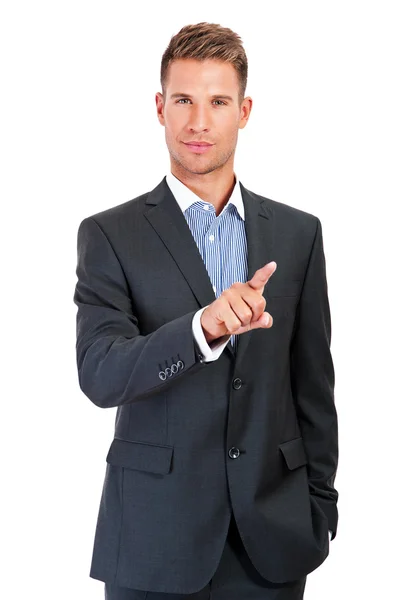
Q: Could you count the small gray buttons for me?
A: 4